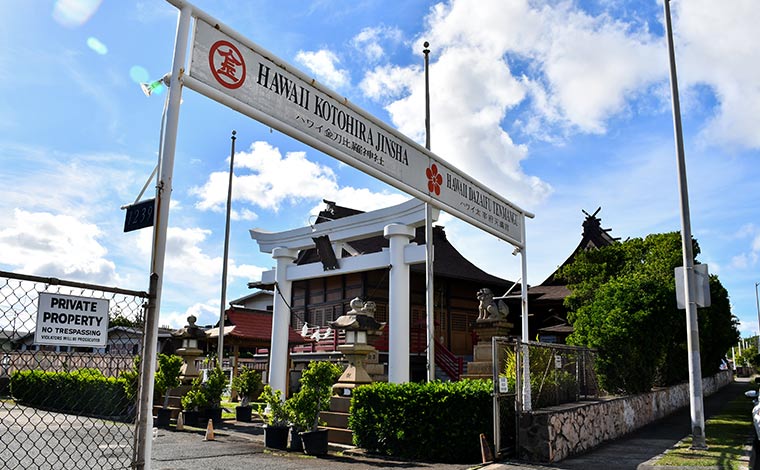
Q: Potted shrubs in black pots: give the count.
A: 7